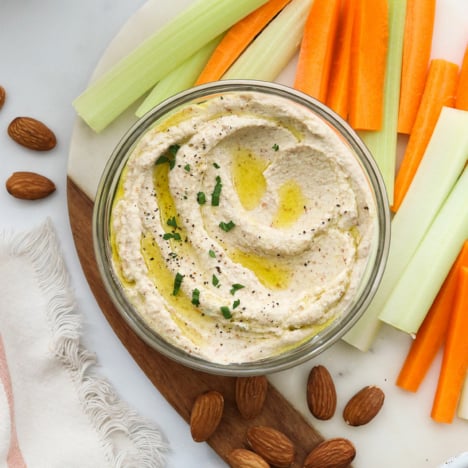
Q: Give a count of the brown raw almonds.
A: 10